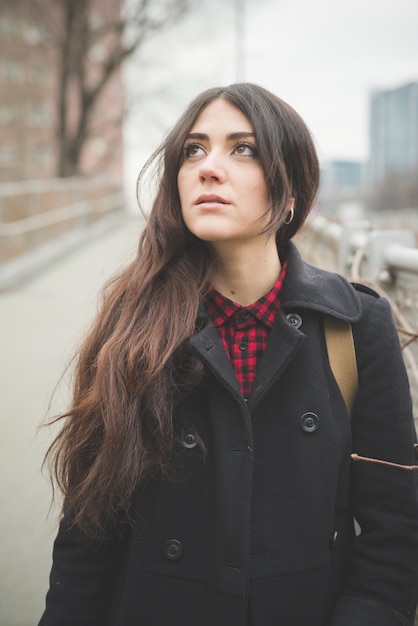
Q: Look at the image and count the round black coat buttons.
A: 4